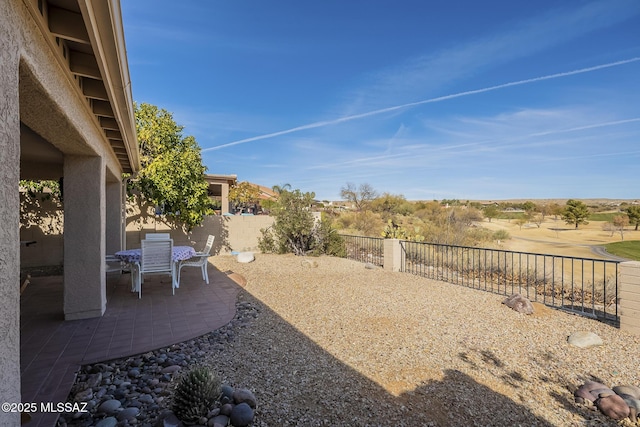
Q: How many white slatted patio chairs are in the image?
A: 4